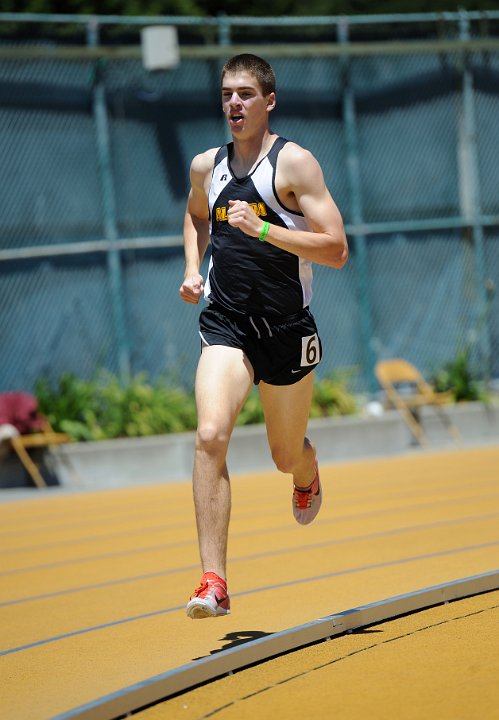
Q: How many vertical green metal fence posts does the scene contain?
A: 4